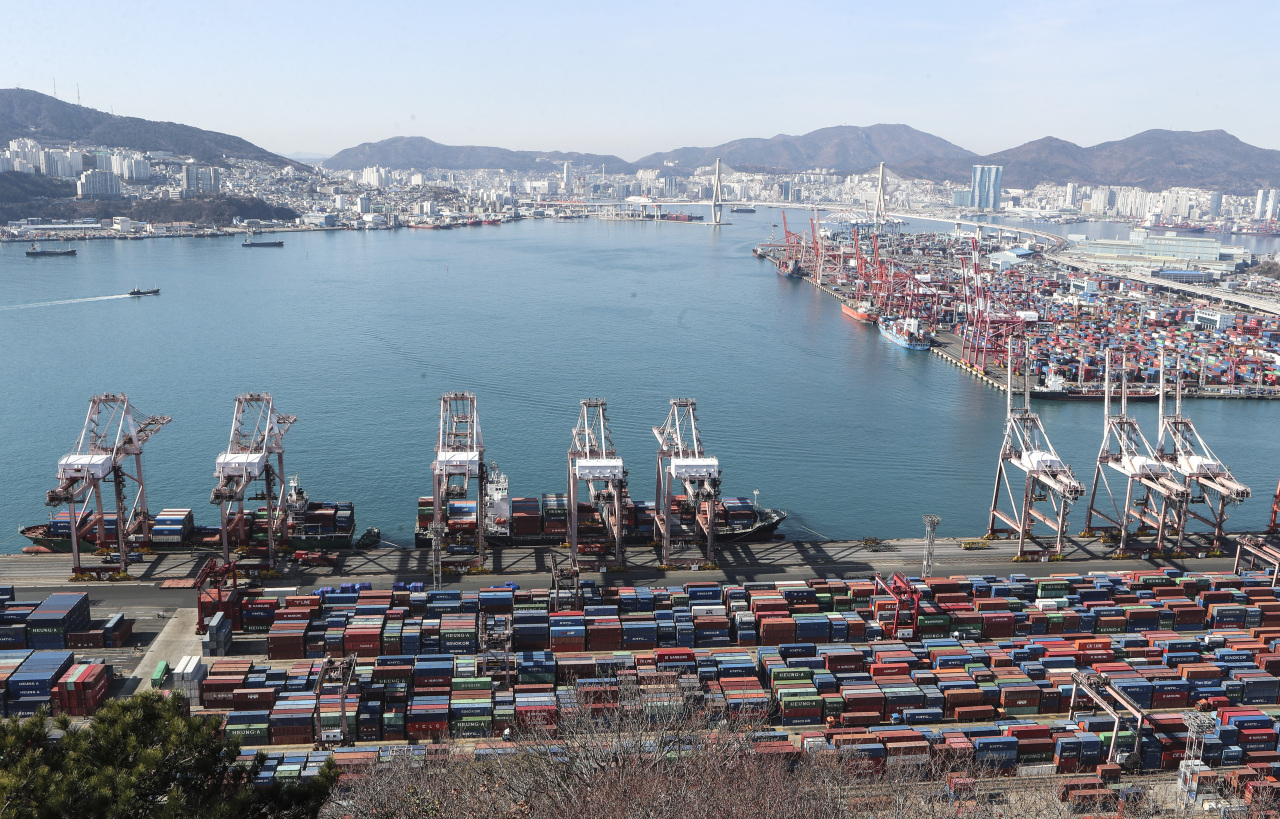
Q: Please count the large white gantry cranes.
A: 8